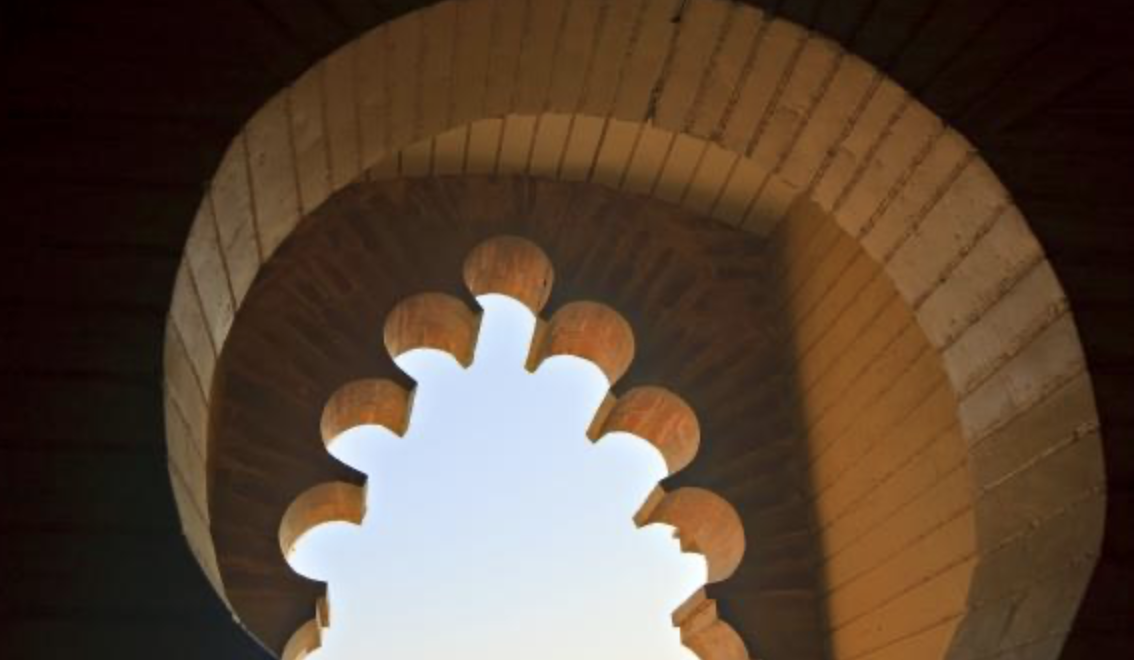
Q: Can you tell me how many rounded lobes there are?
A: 9